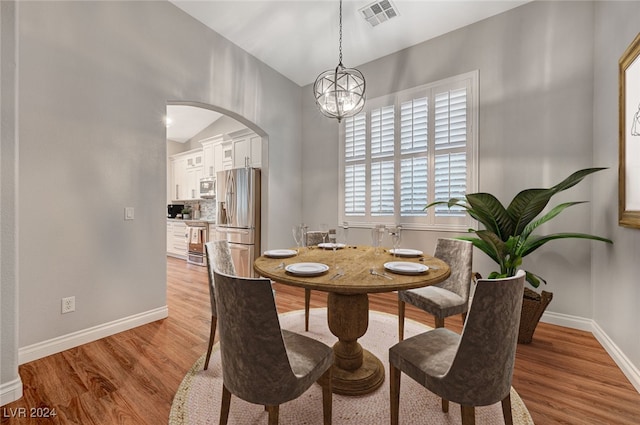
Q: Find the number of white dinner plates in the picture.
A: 5